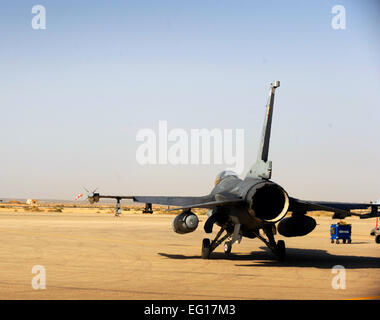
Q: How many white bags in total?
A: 0